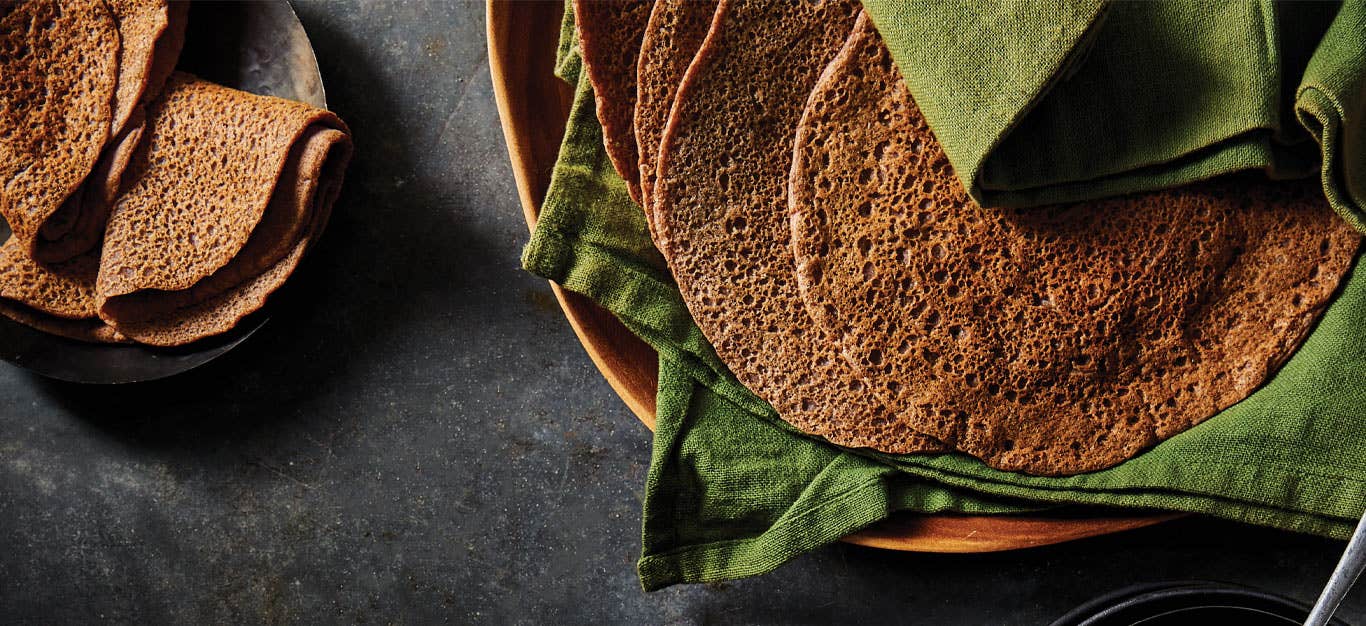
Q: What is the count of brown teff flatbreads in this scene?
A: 7